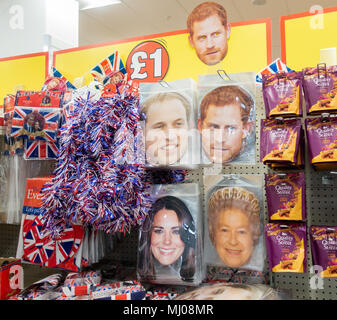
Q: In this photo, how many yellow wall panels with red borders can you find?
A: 3